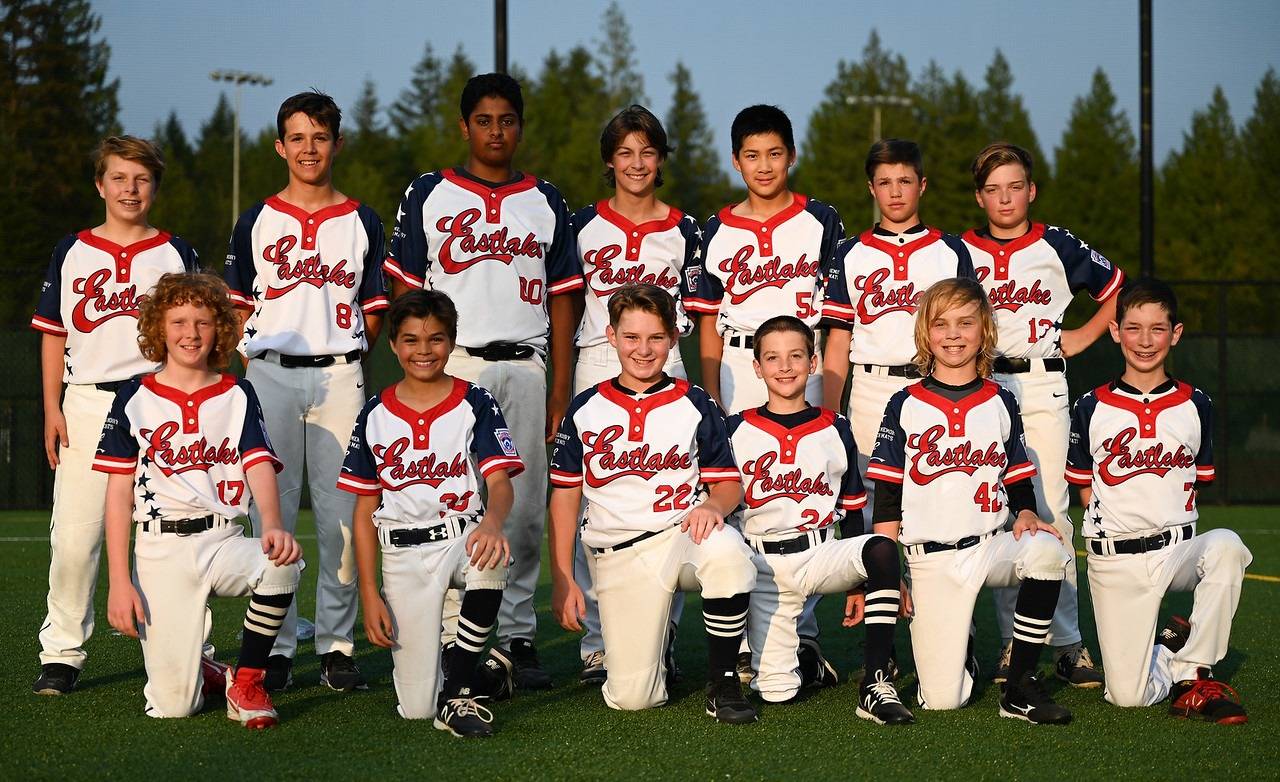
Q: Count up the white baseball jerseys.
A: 13